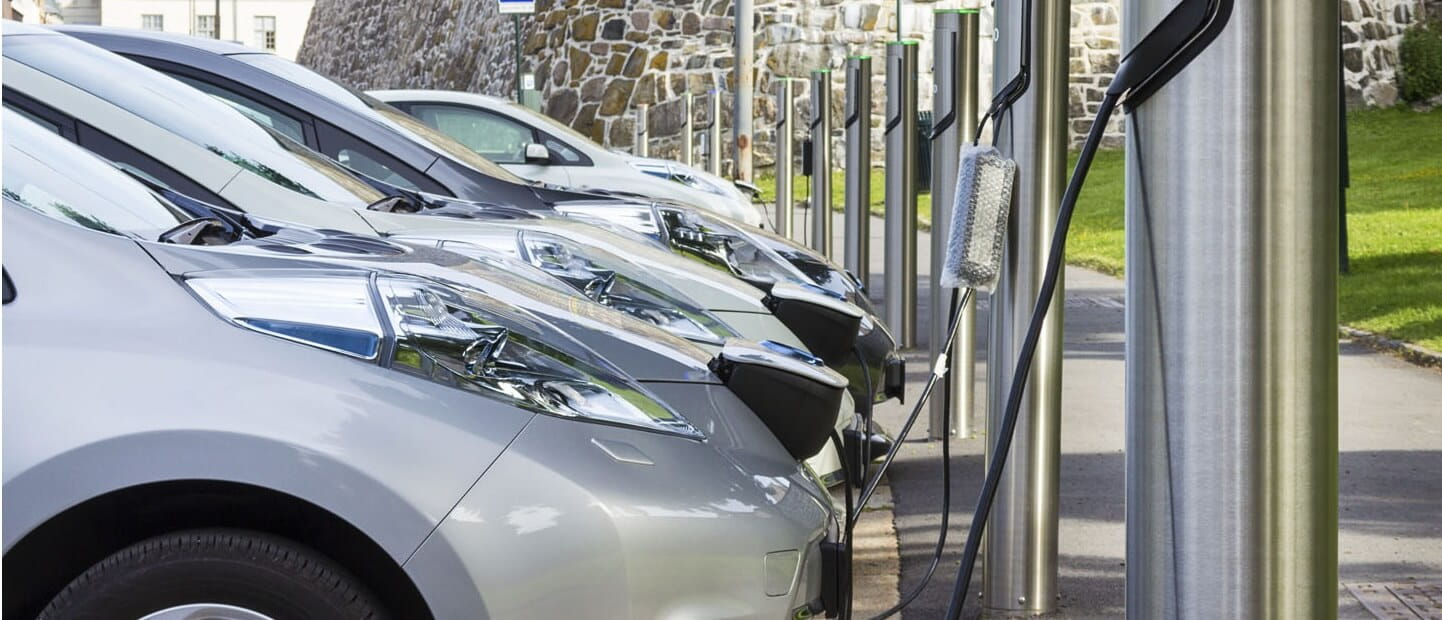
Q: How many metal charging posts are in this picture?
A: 10